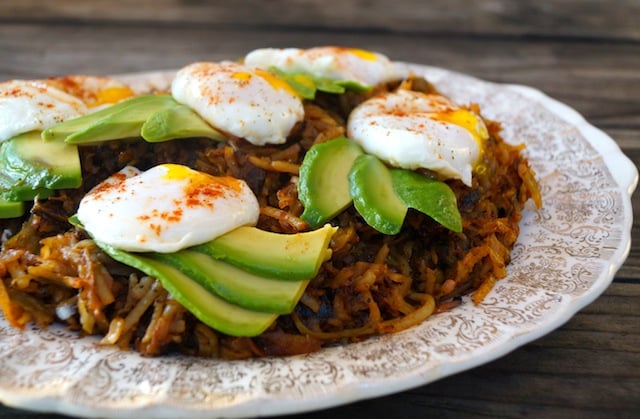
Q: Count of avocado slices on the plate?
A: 15